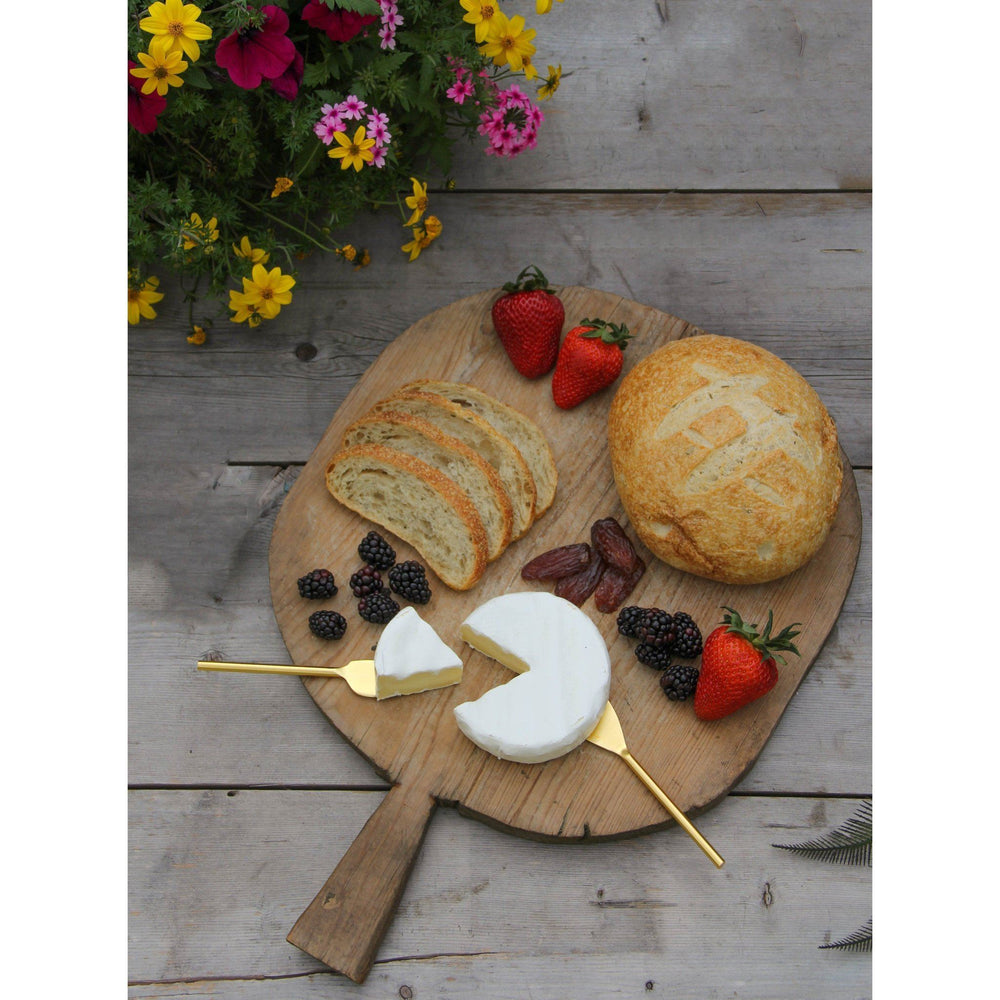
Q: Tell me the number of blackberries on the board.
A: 11